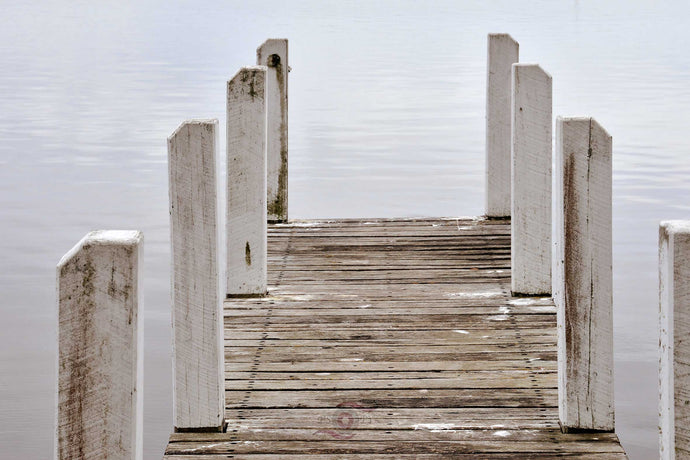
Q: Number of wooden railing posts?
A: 8